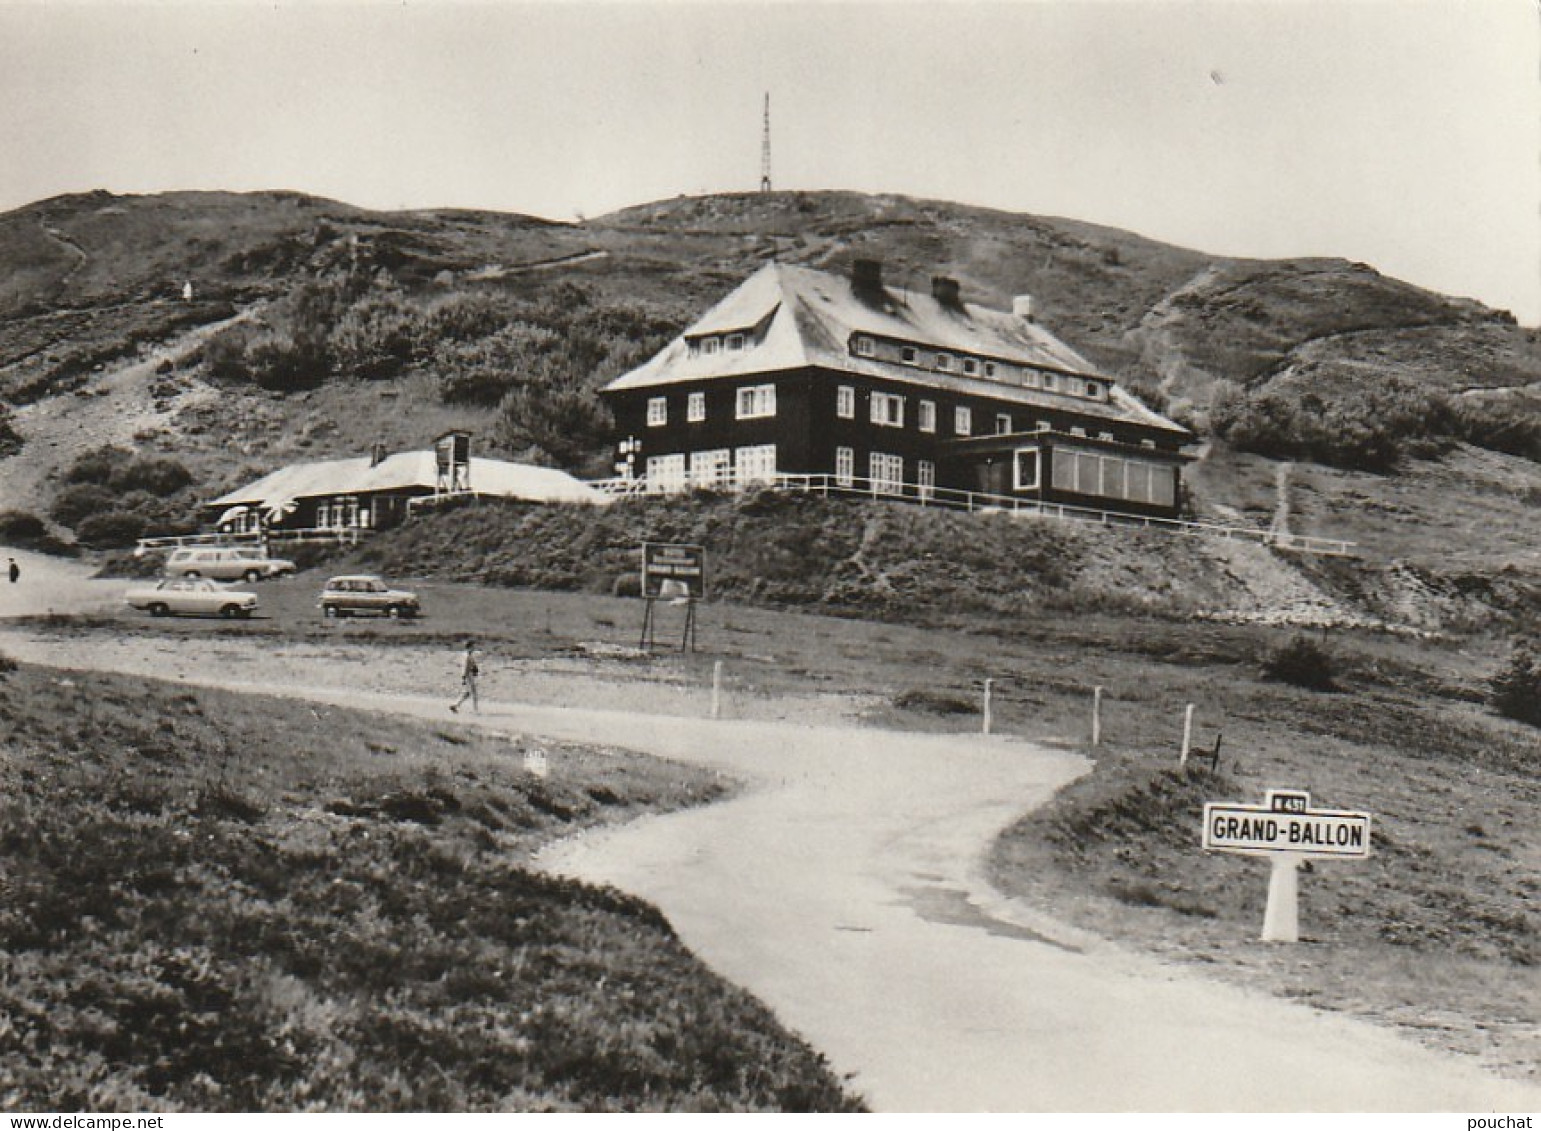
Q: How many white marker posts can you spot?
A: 4